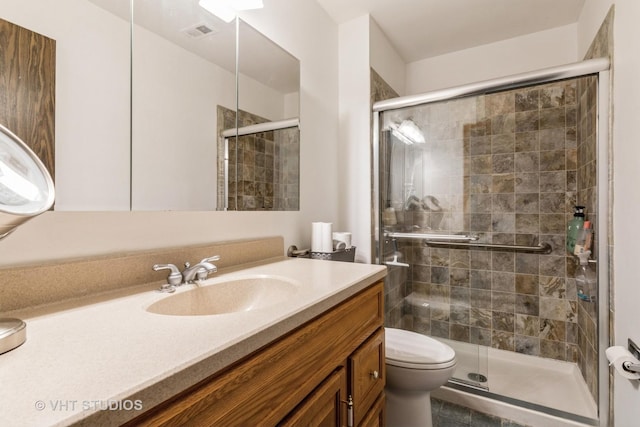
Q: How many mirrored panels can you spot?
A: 3